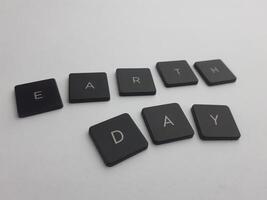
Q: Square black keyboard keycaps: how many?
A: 8